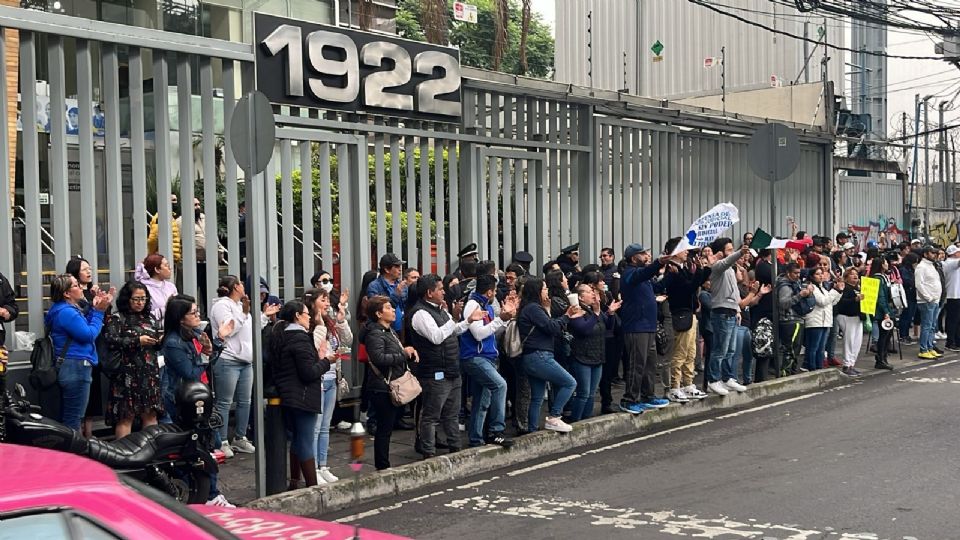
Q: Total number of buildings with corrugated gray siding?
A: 1